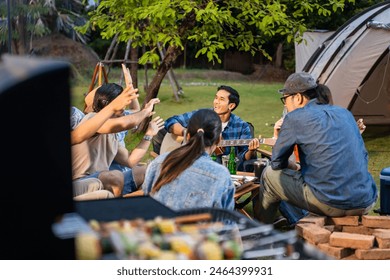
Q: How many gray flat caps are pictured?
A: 1